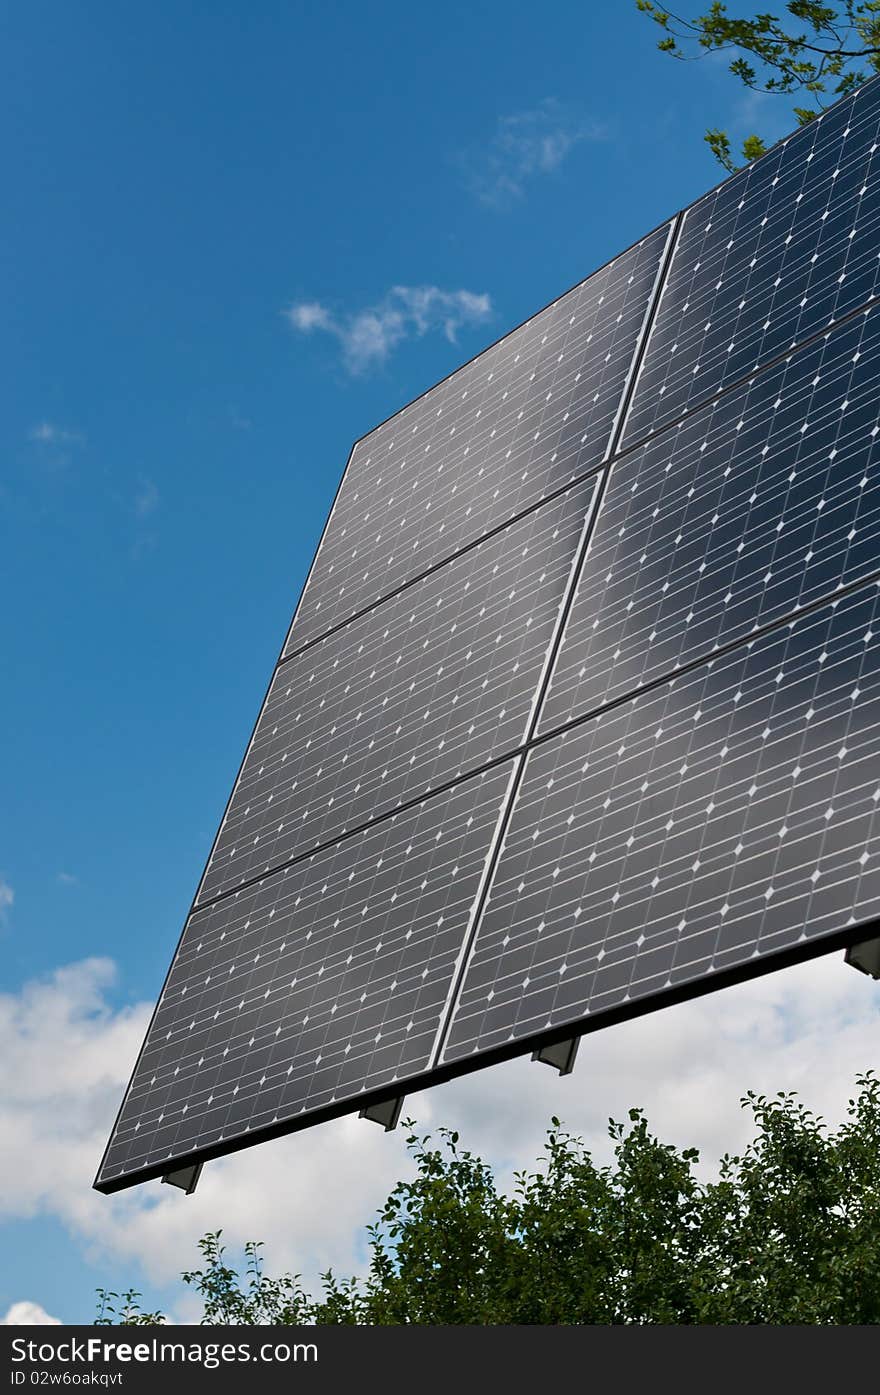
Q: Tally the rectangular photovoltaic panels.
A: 6